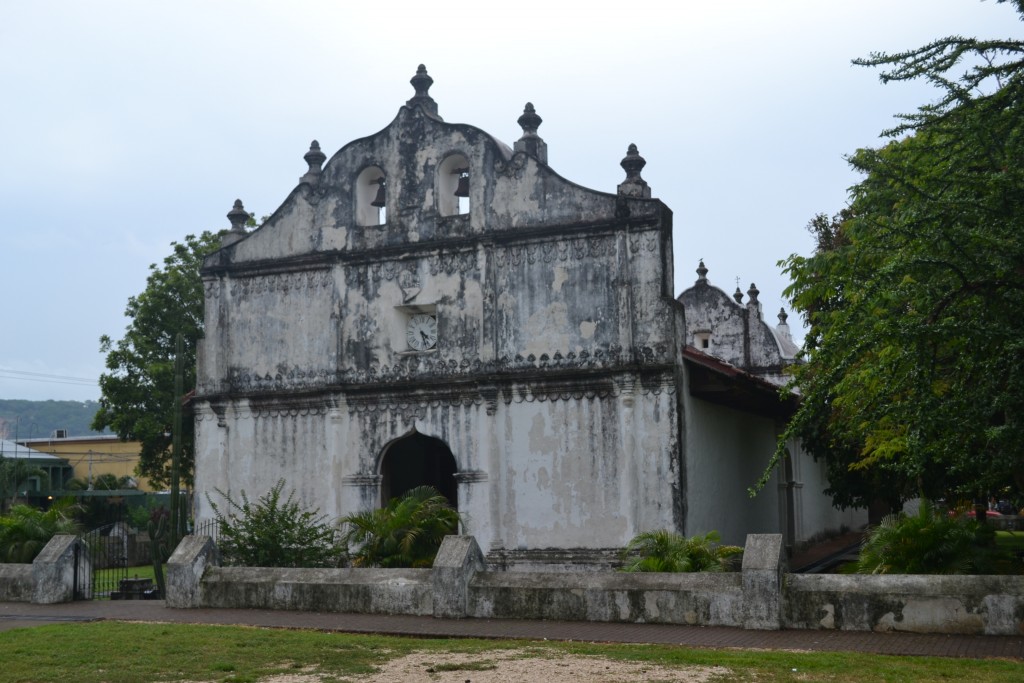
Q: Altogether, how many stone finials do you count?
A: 9